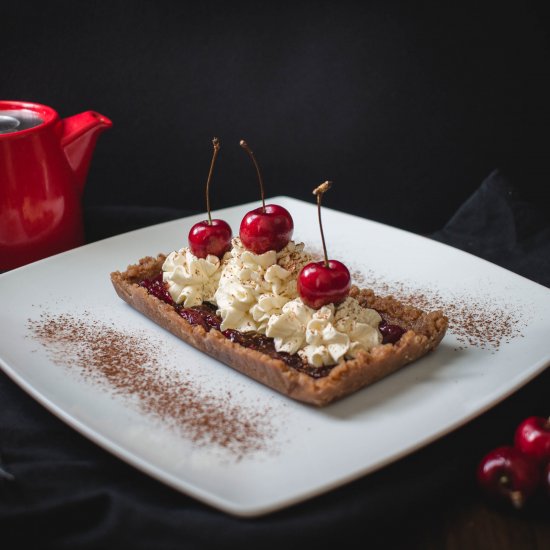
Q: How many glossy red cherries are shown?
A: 5